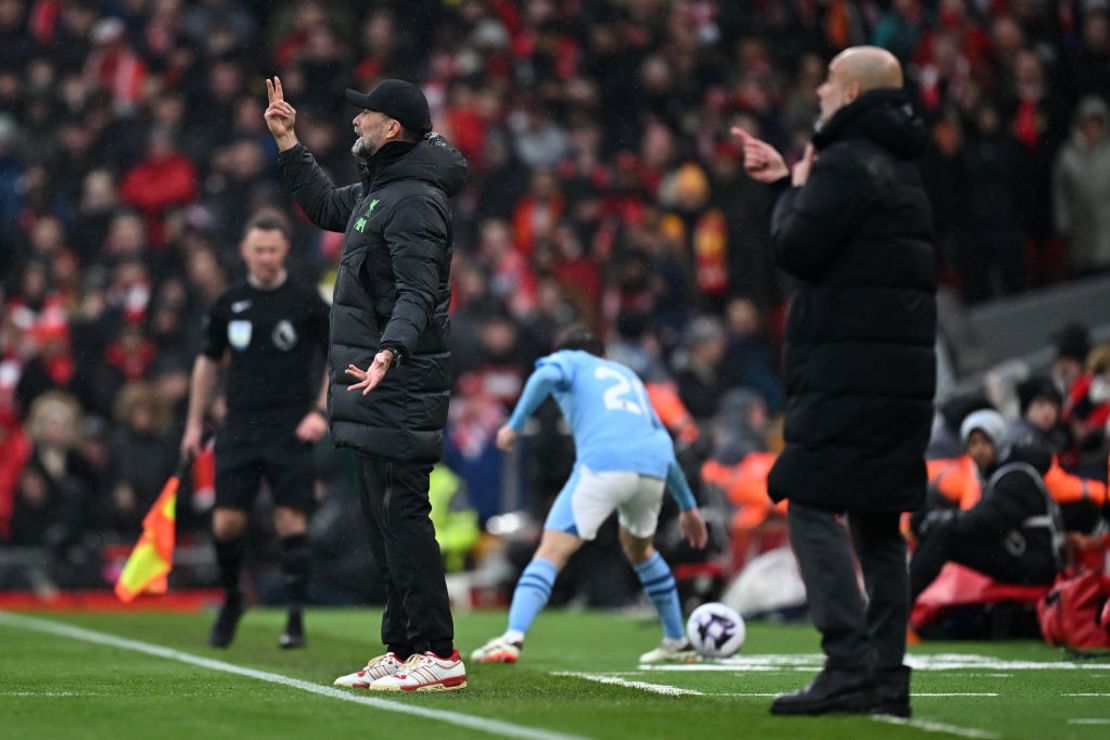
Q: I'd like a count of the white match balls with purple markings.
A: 1